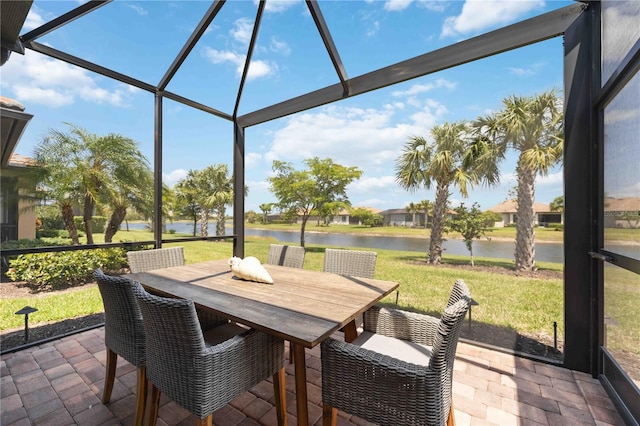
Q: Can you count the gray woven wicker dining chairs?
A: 6